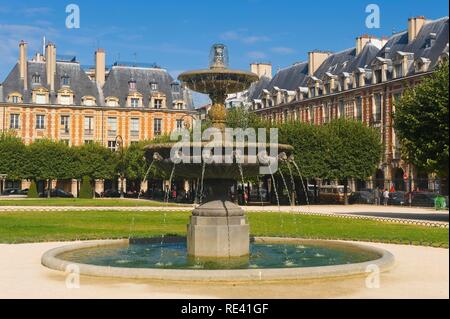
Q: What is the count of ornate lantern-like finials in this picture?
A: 1